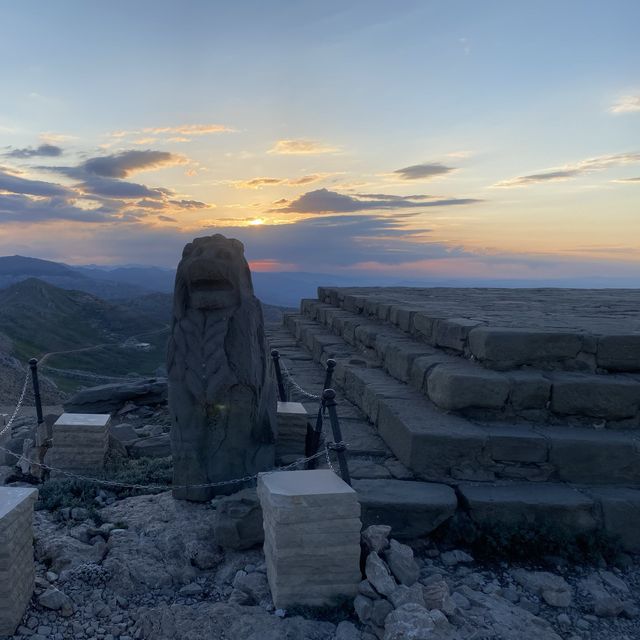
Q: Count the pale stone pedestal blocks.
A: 4